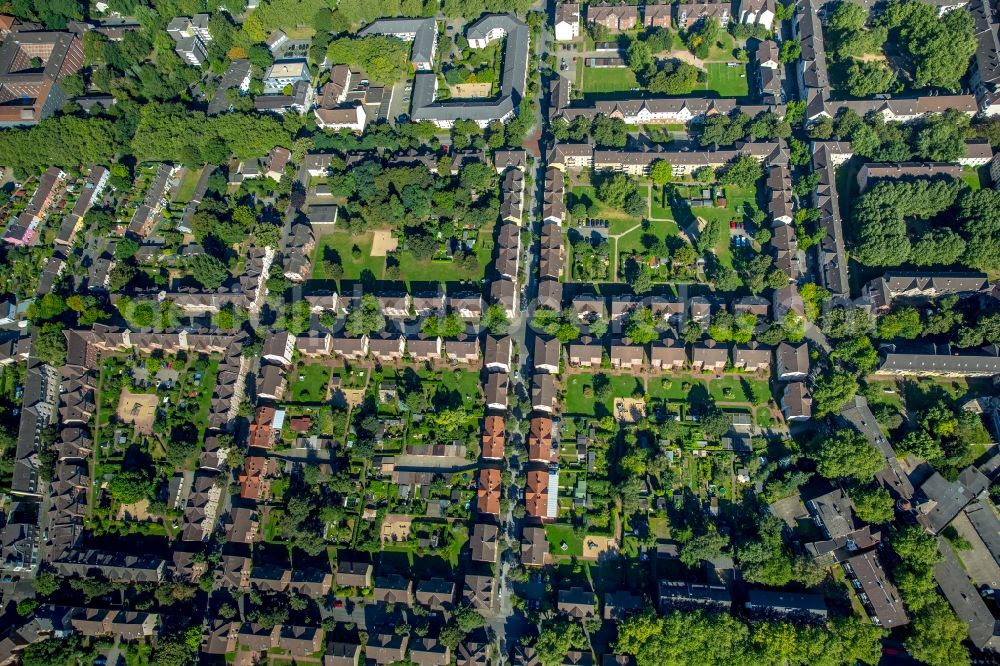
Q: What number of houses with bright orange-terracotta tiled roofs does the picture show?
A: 6